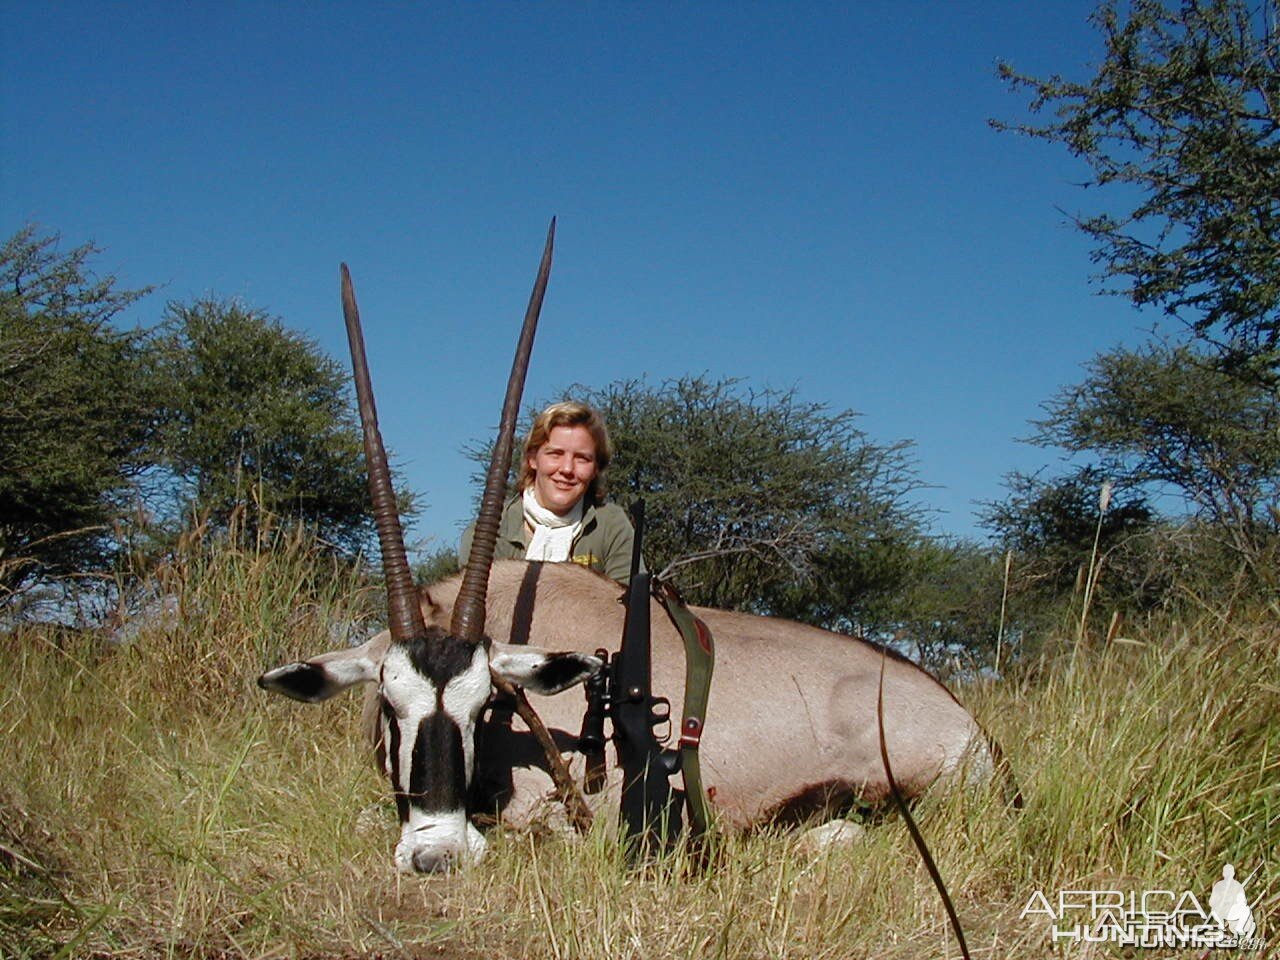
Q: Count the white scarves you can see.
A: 1